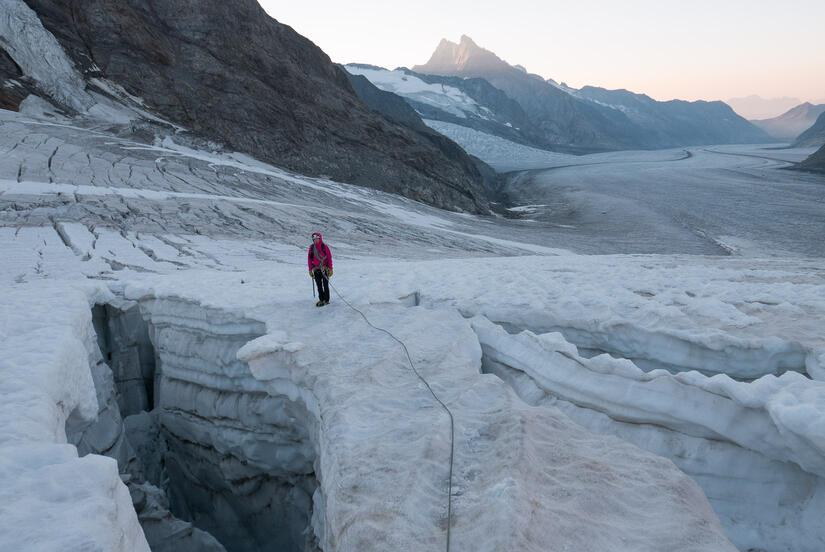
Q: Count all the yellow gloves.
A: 2